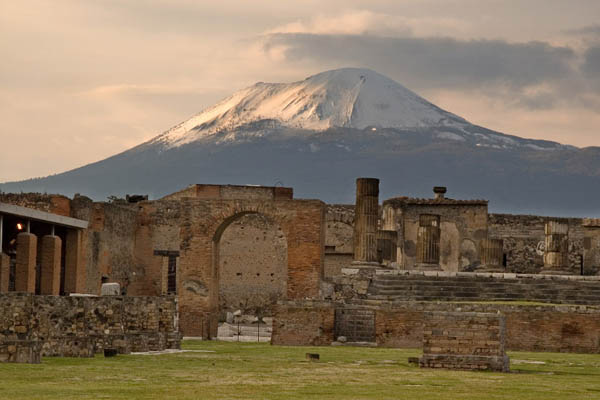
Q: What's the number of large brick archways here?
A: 1